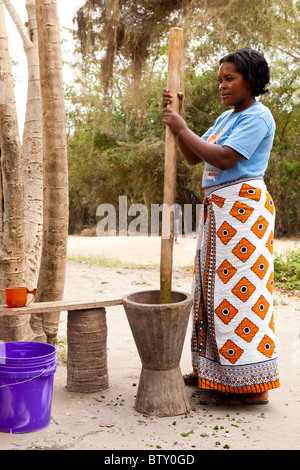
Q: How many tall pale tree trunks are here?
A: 3